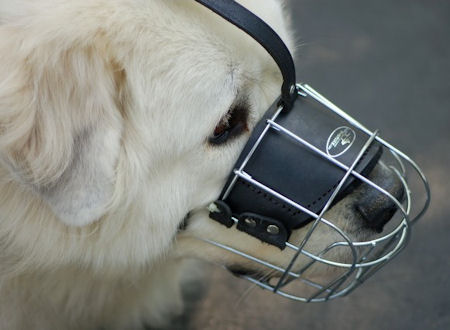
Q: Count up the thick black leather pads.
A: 1